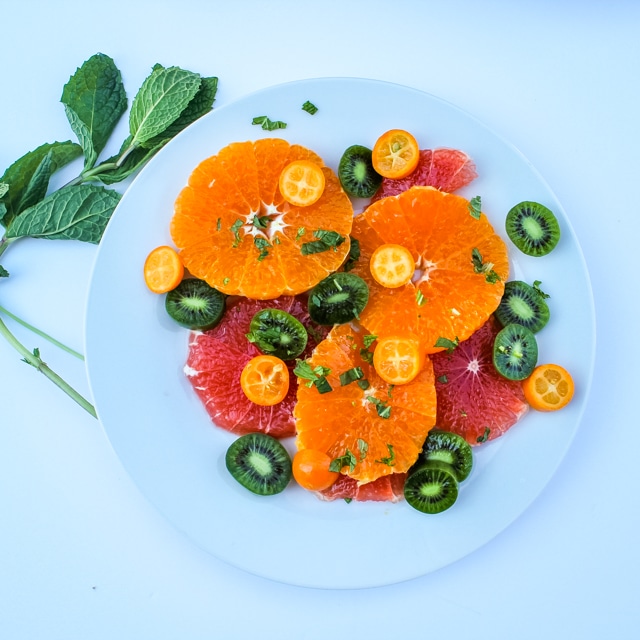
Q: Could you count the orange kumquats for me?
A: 8